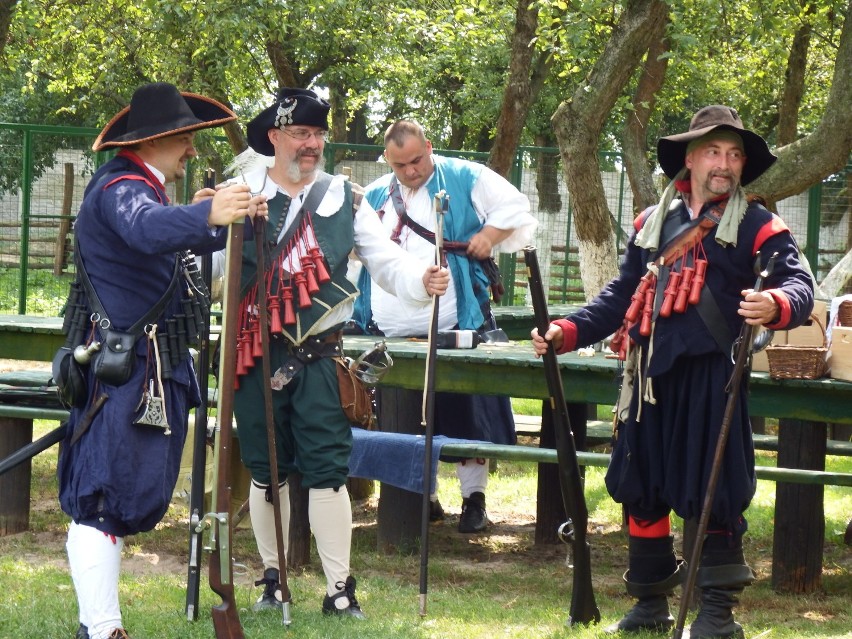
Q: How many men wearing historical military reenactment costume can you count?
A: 4